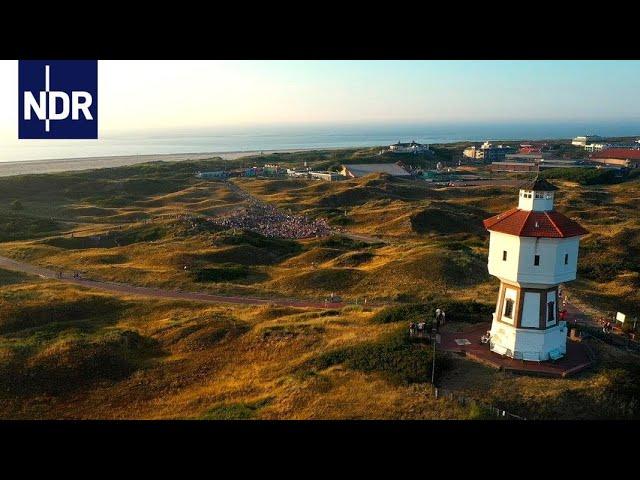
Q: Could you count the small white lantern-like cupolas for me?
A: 1